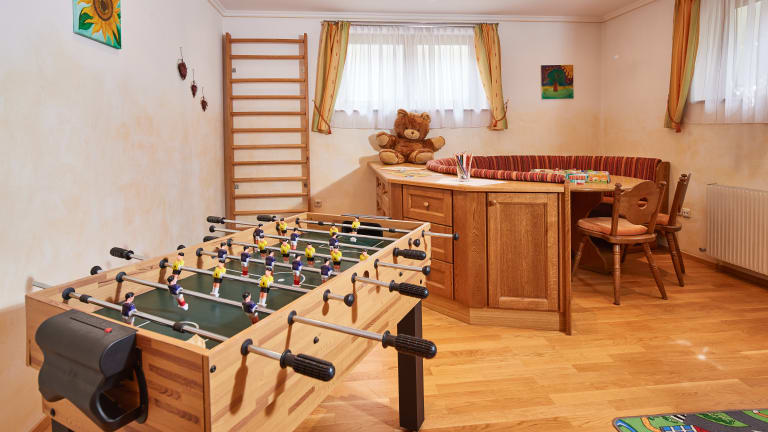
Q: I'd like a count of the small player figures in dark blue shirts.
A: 11